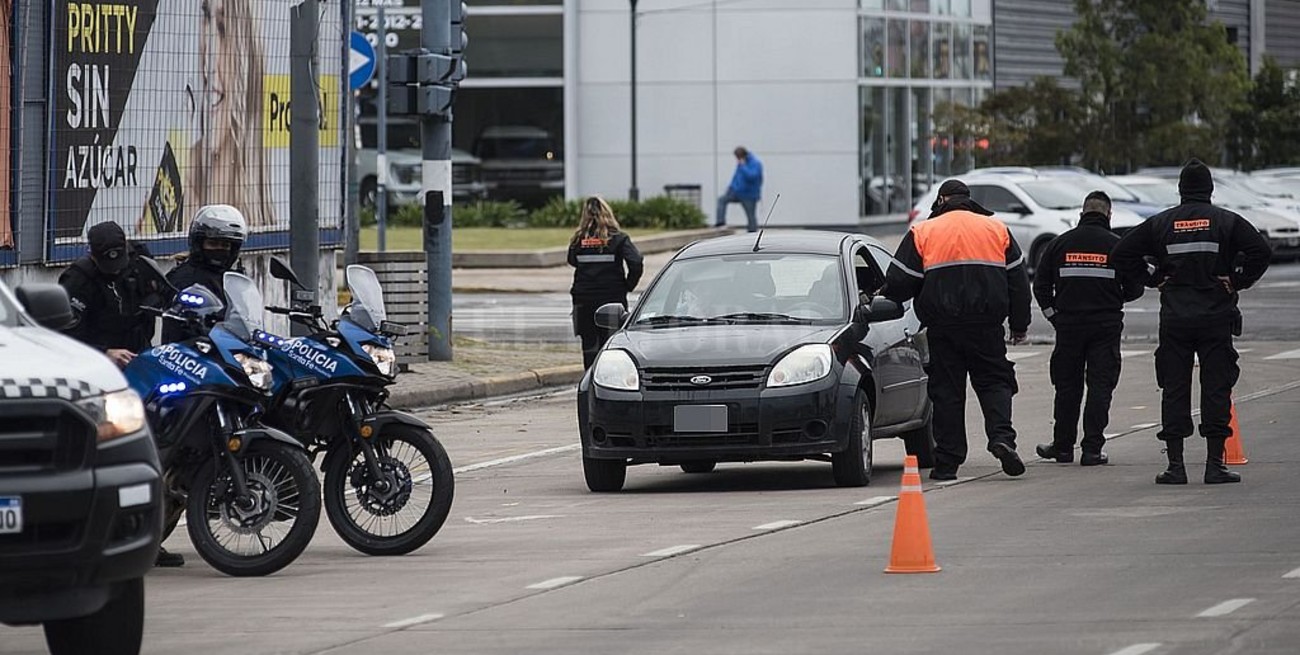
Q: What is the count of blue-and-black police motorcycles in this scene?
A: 2